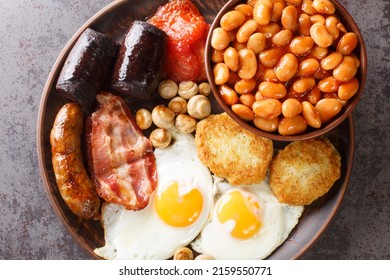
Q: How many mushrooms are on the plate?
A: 11